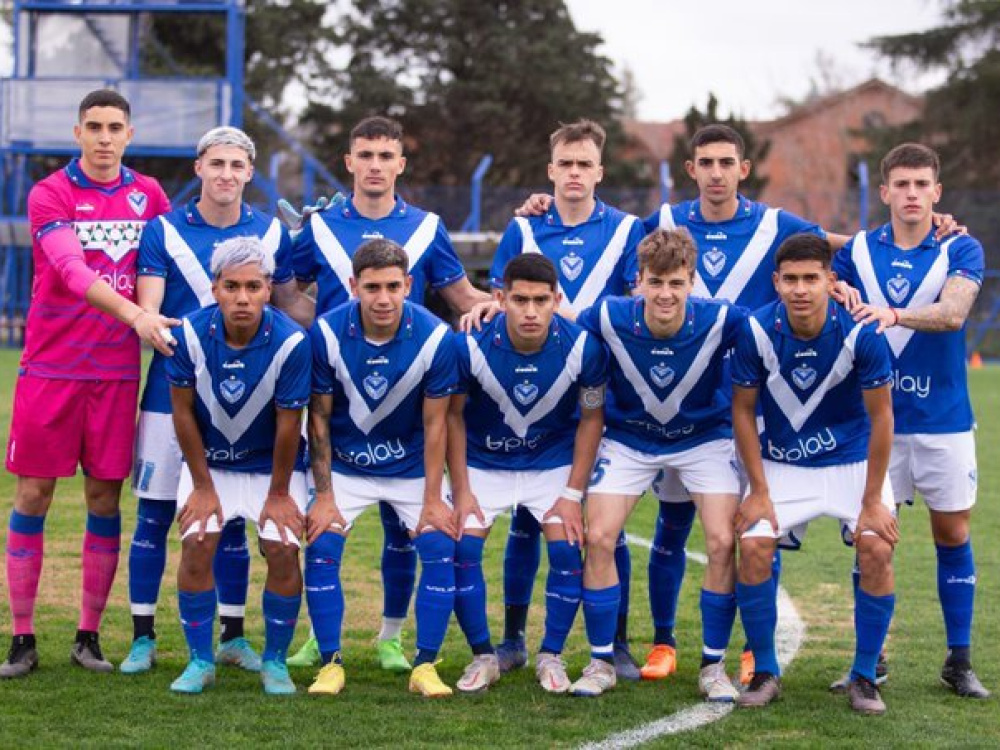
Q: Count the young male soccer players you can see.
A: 11